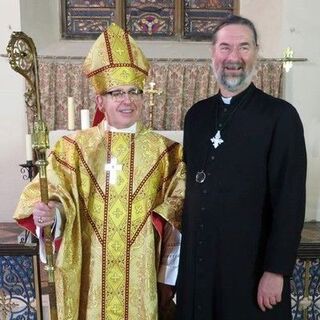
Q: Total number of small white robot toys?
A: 0